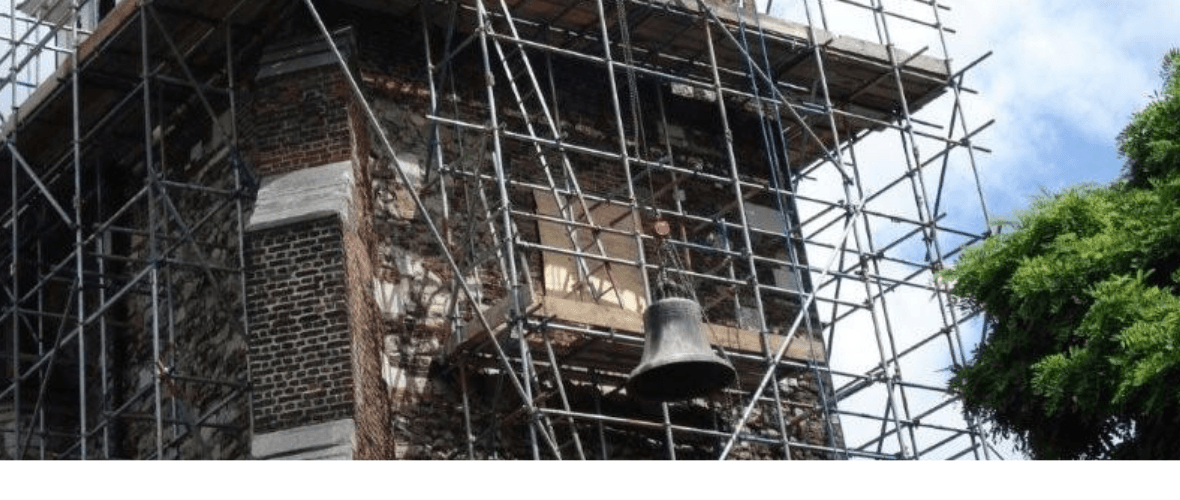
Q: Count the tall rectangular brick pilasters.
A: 1